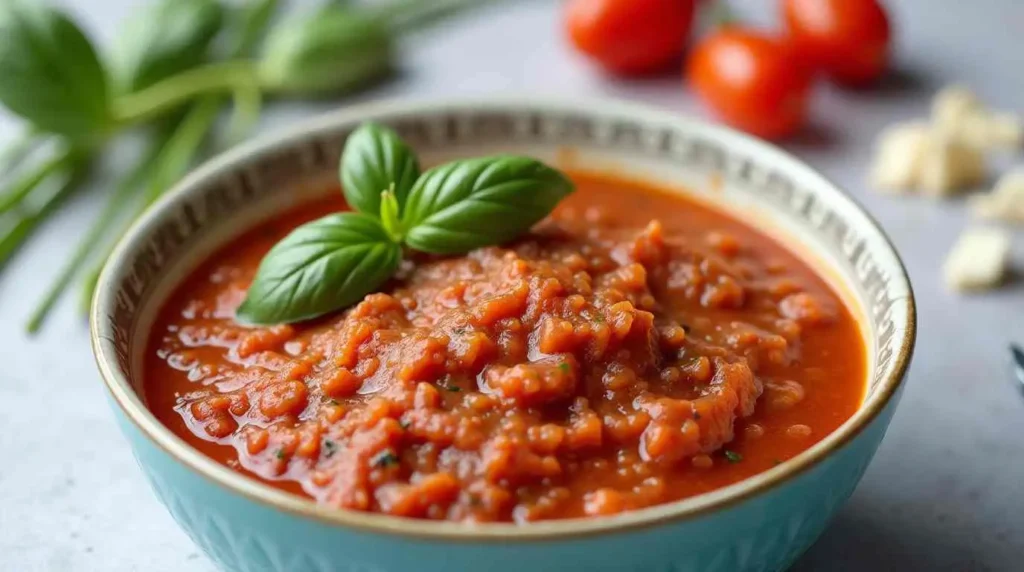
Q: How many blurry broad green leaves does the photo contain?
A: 3